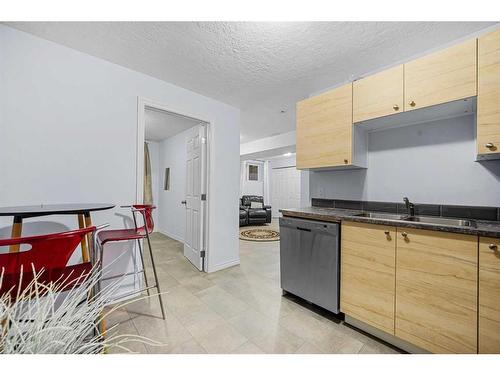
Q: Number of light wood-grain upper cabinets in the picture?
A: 4